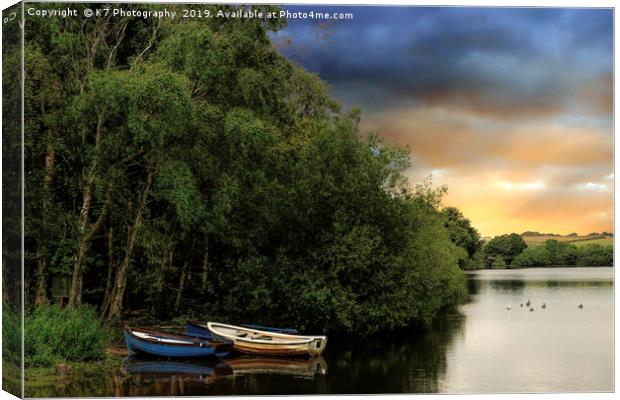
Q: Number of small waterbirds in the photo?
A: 6